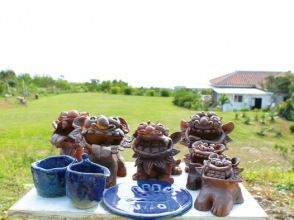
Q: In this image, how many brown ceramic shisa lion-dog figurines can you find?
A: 6